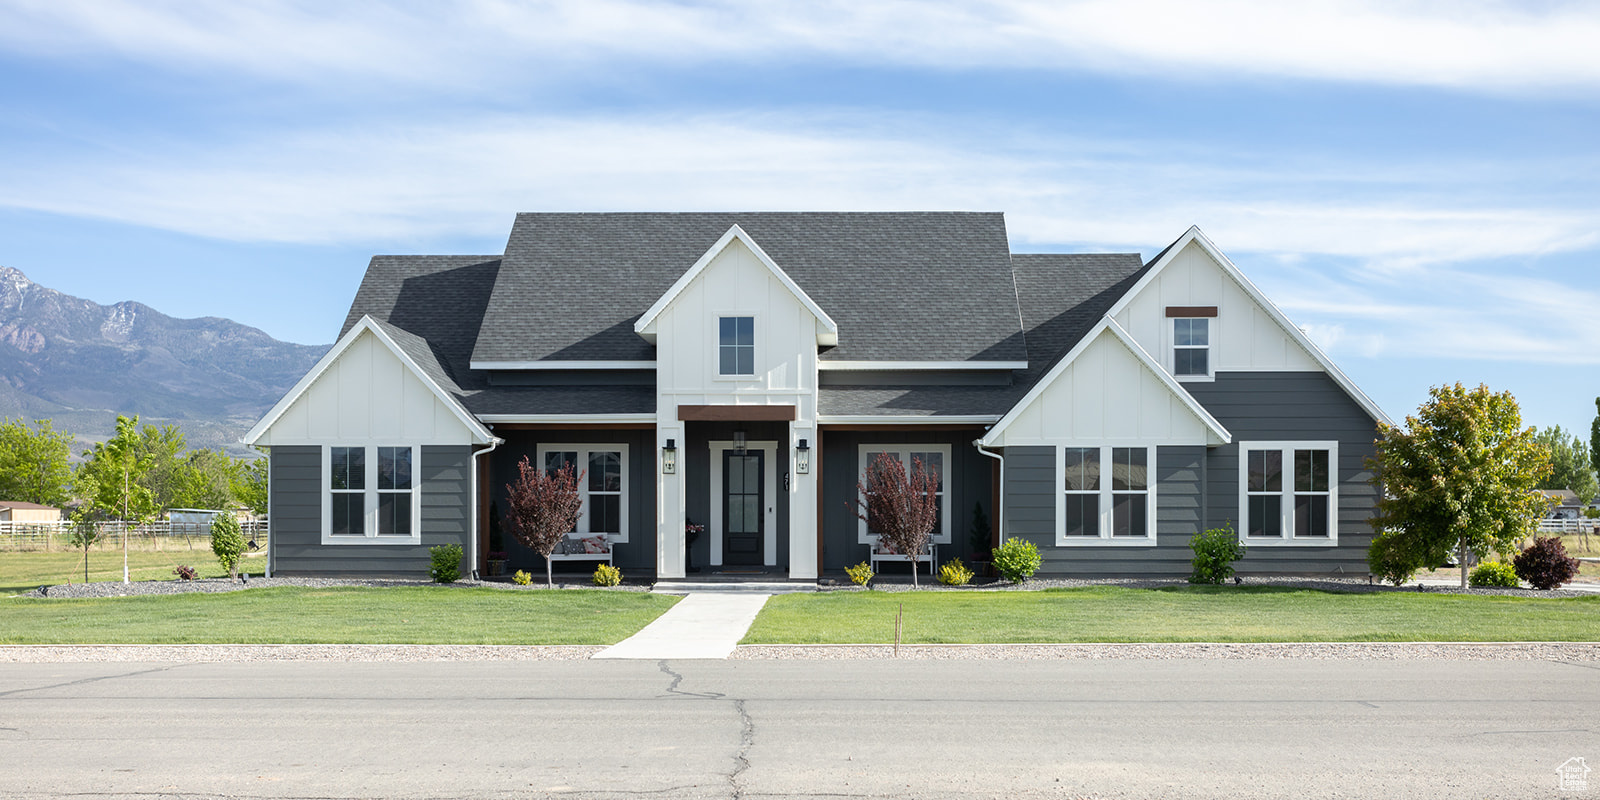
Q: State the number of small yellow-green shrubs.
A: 4